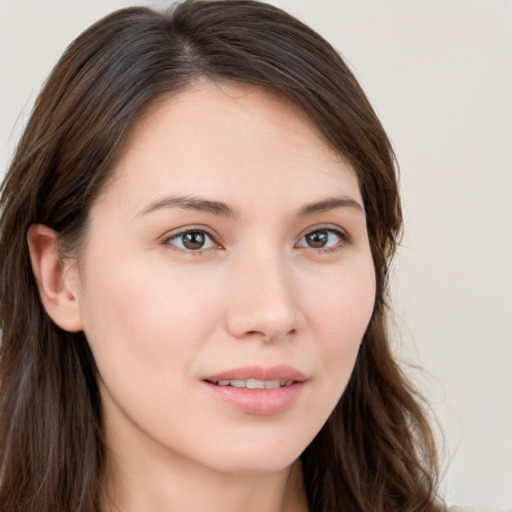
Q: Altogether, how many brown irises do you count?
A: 2